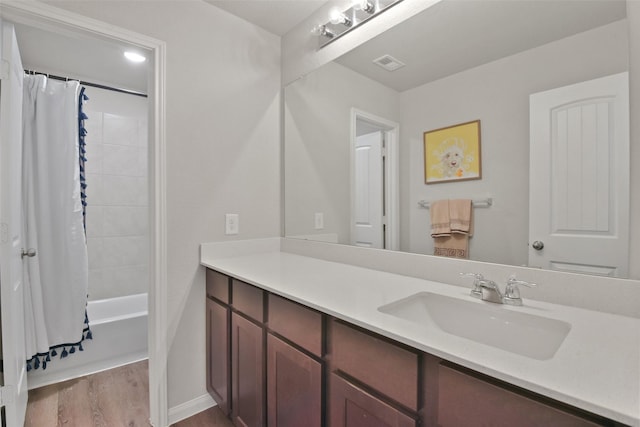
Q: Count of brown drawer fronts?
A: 5